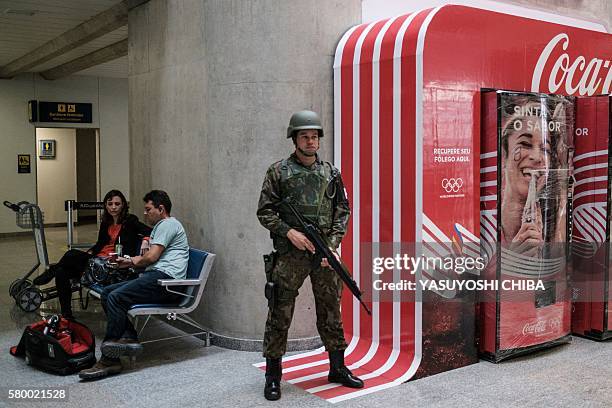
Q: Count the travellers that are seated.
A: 2